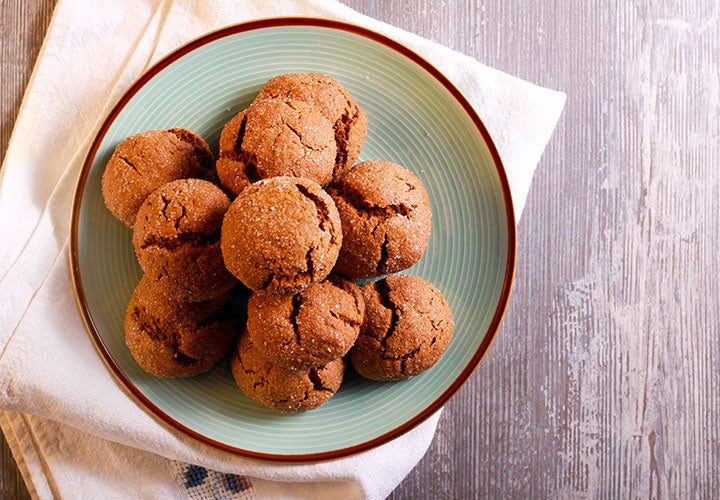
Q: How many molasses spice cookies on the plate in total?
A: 10